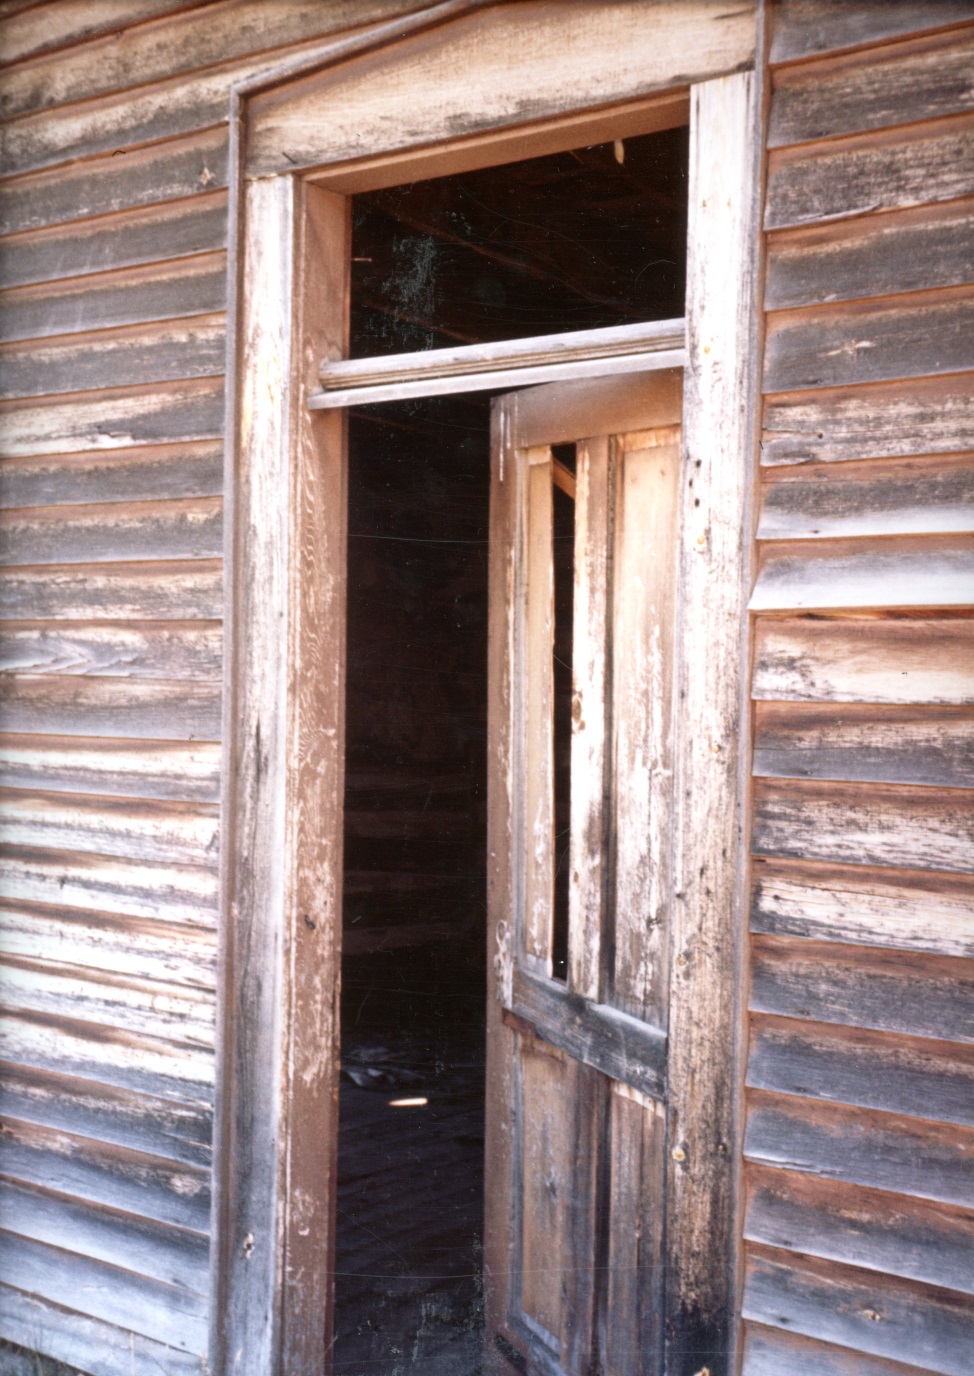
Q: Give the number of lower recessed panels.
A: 2